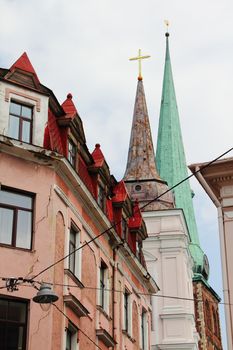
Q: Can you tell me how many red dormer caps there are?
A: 5